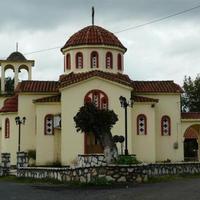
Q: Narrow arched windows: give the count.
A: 9